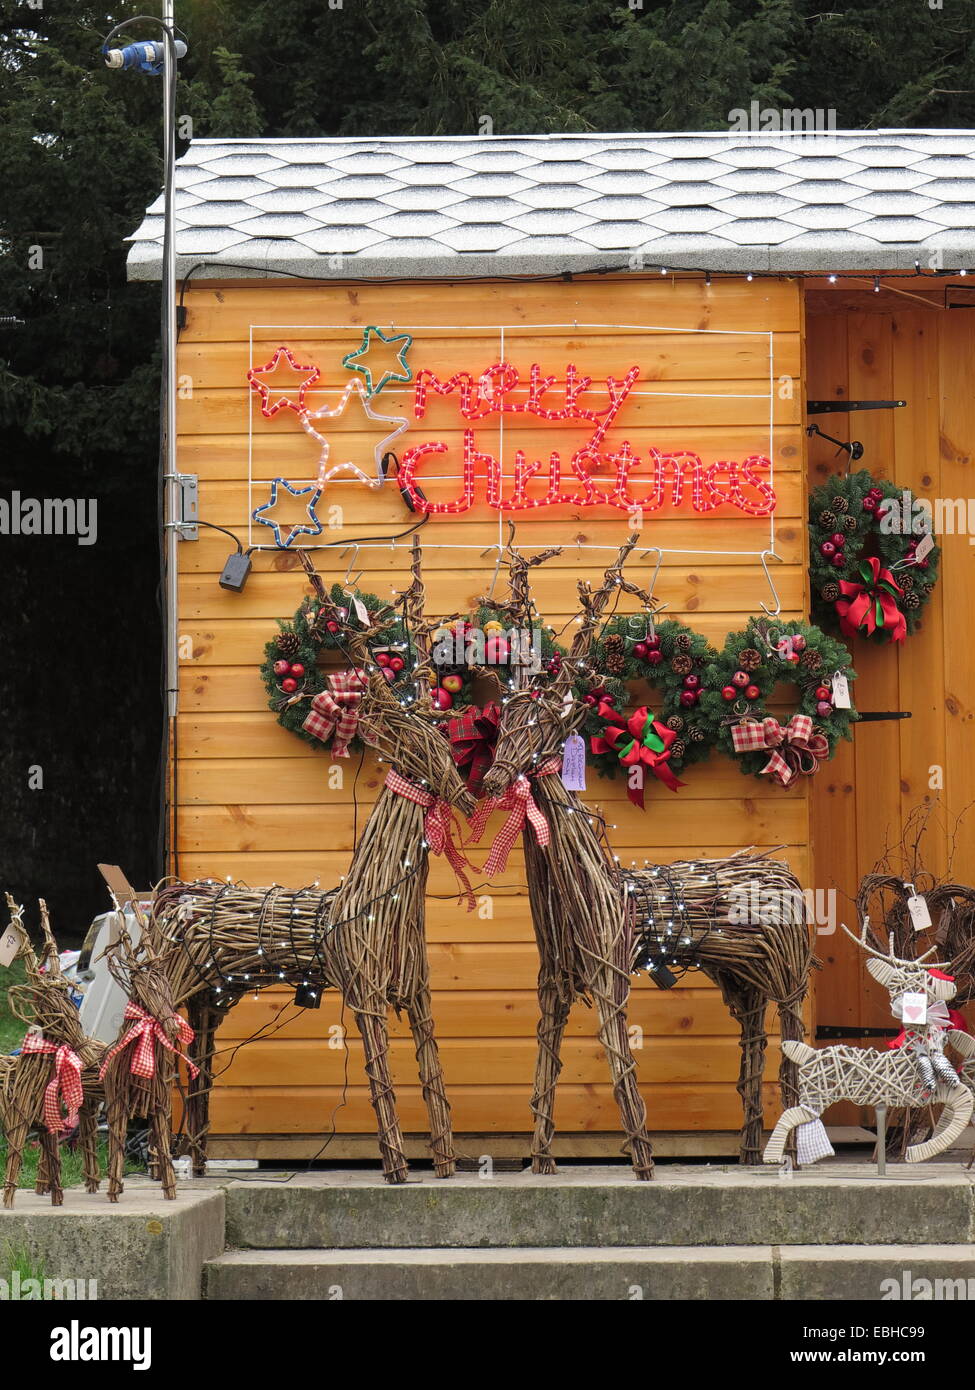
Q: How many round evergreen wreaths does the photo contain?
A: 5